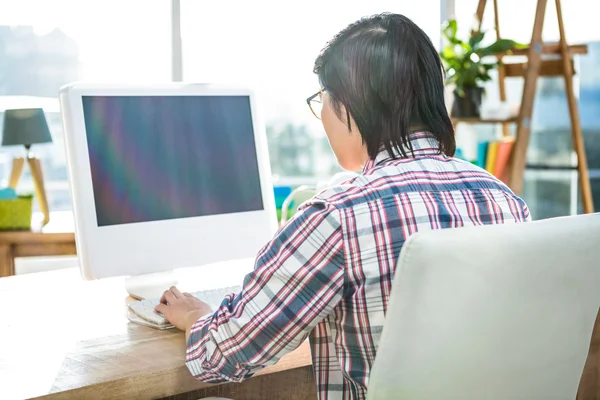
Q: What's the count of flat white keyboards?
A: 1